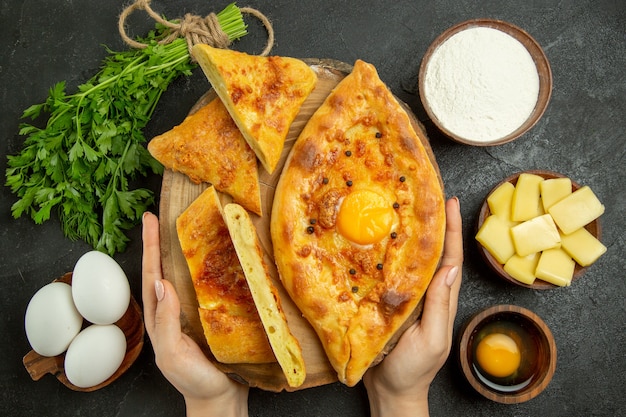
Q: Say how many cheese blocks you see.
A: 9